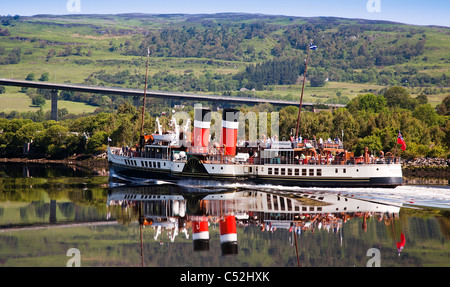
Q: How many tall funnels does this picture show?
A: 2